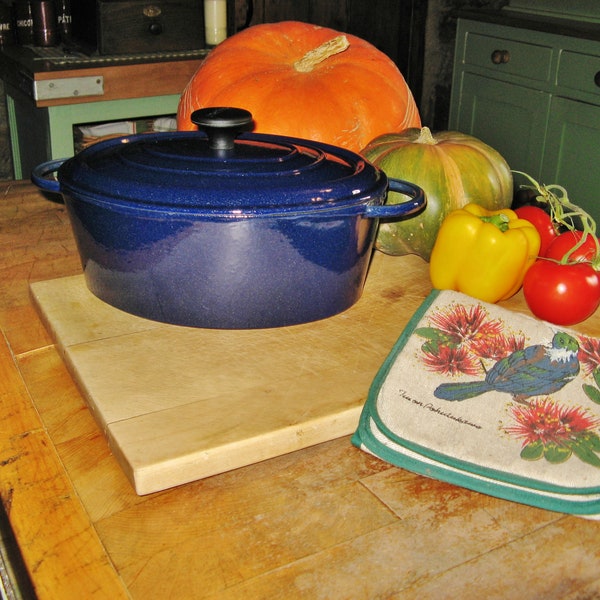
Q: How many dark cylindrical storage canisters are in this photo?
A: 4